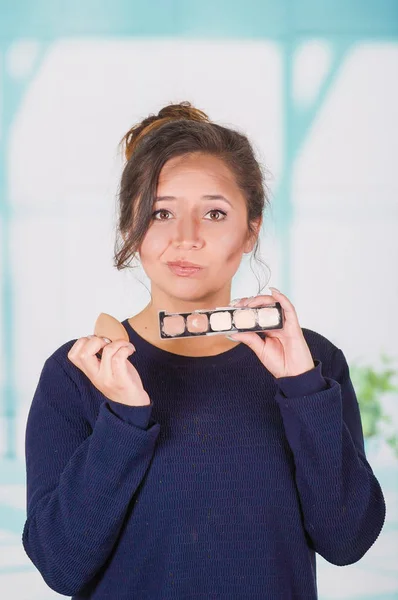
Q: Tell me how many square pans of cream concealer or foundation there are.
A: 5